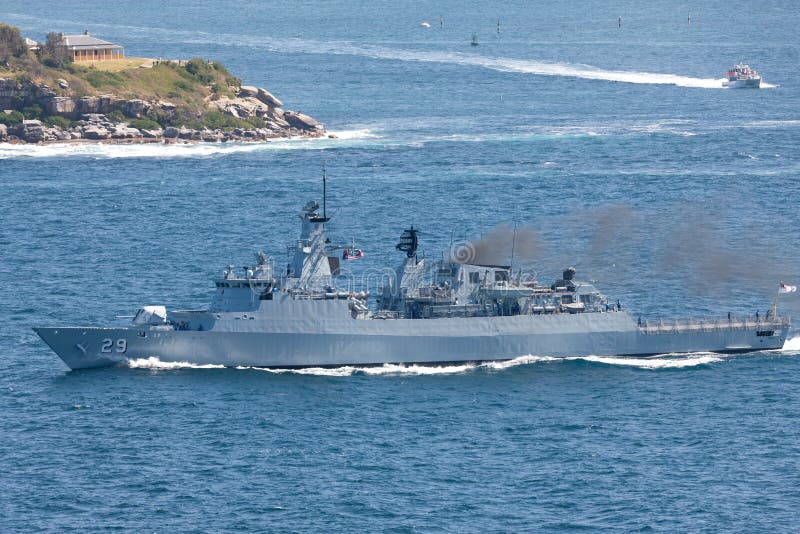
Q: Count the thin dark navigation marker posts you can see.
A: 4